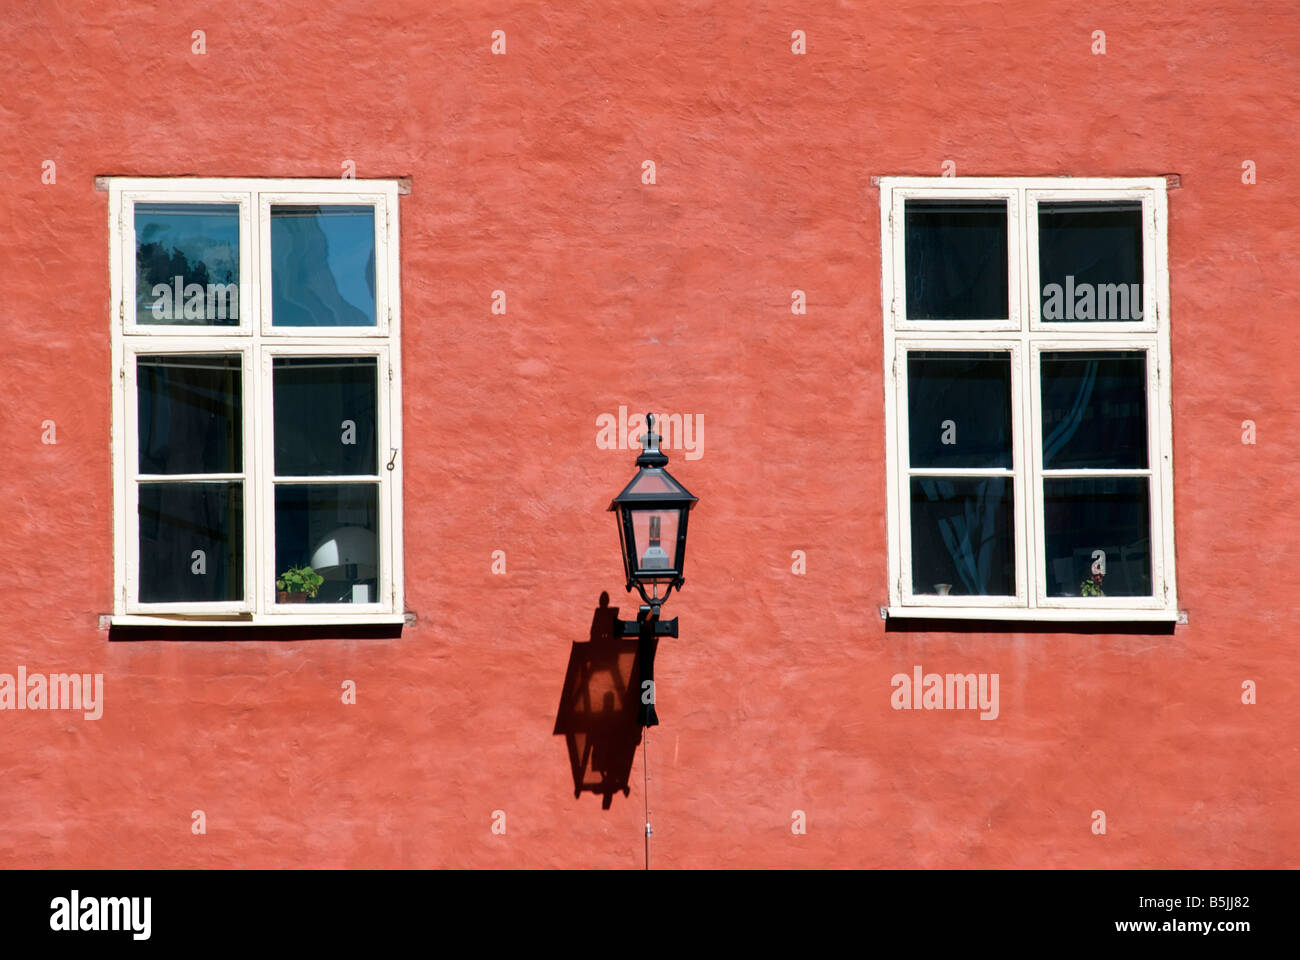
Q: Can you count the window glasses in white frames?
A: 12